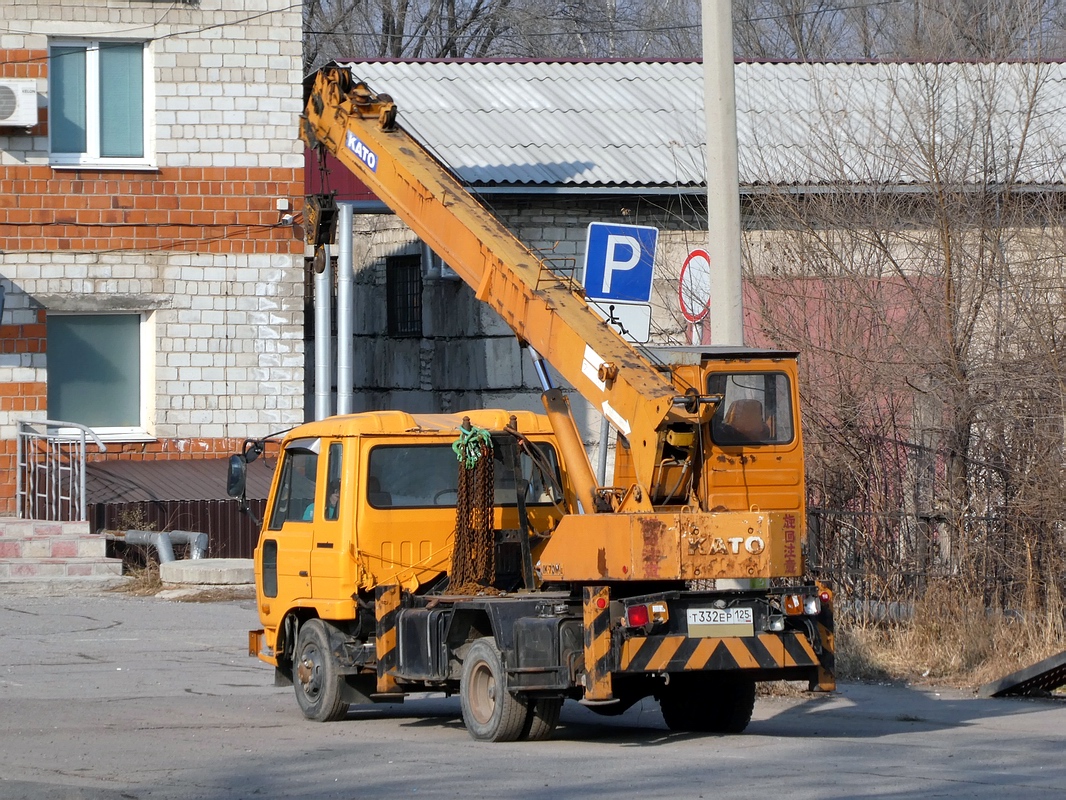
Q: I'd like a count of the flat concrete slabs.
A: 1